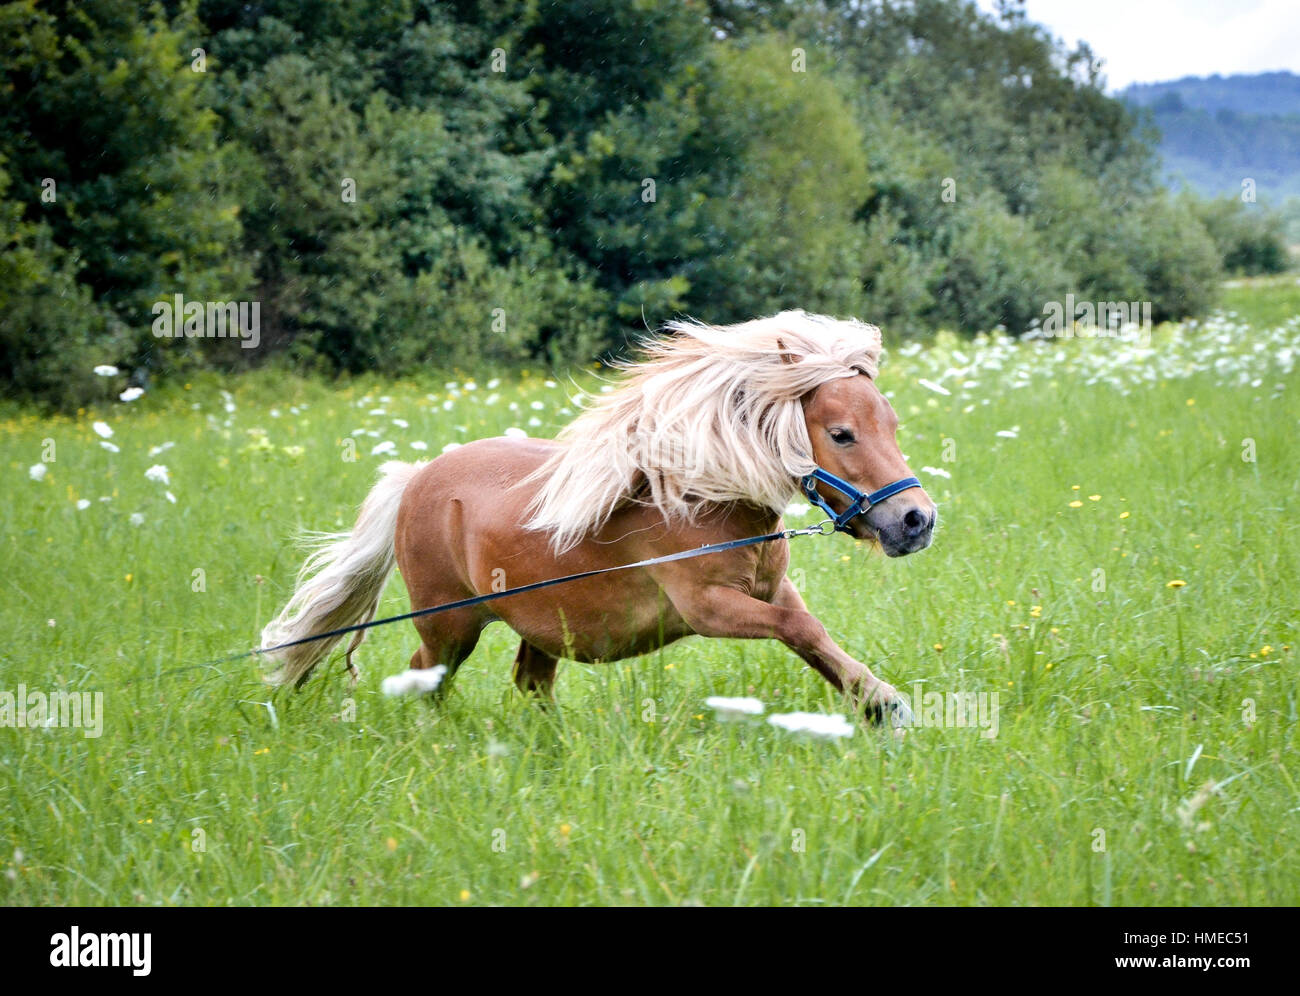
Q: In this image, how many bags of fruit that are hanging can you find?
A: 0